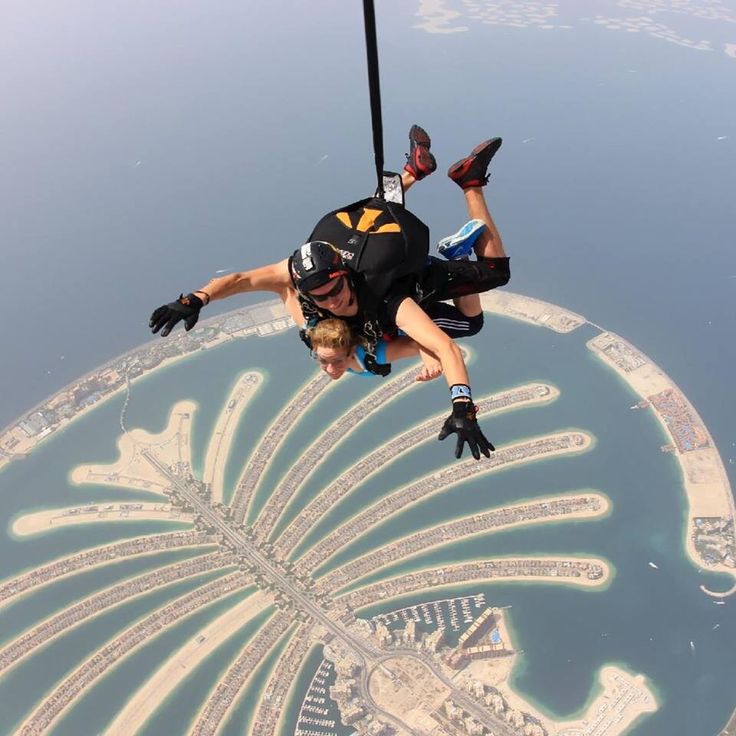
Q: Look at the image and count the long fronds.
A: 14